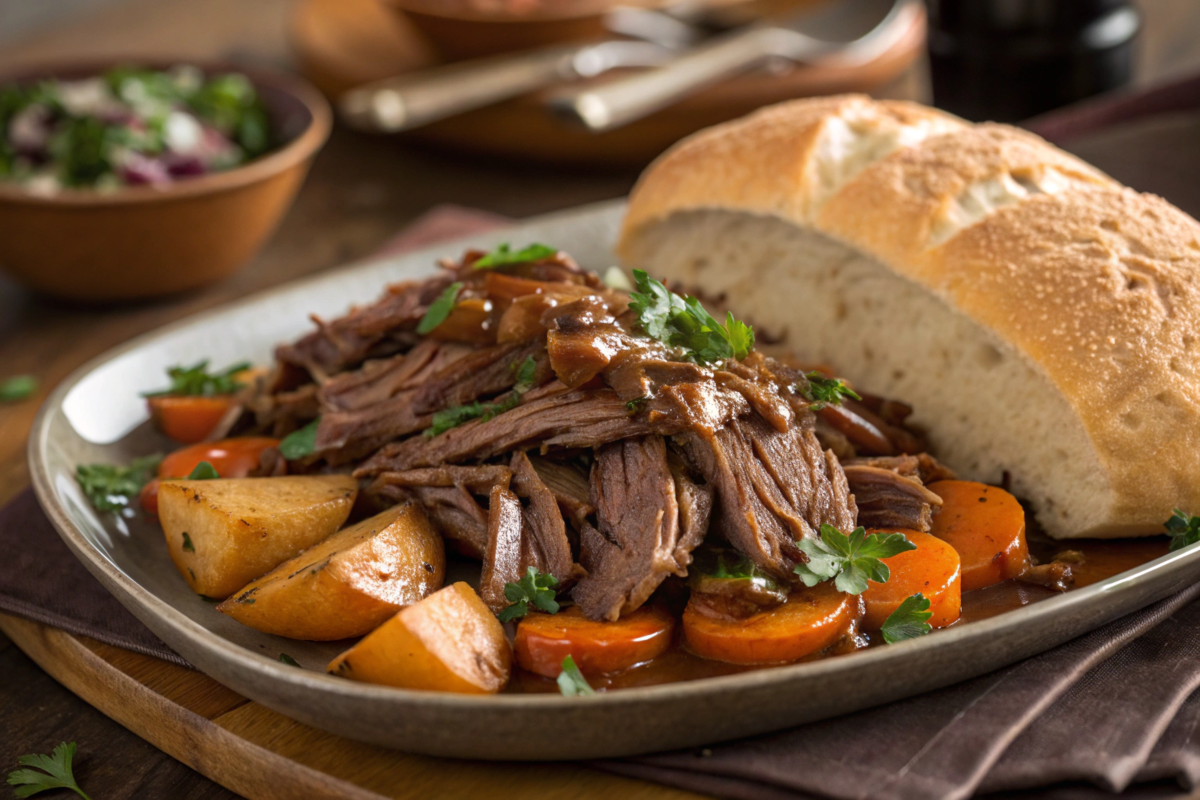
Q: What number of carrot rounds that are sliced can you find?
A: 4